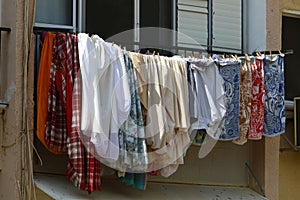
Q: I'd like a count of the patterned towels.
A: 4